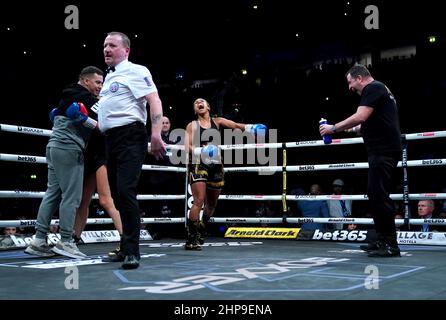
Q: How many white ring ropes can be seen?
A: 4